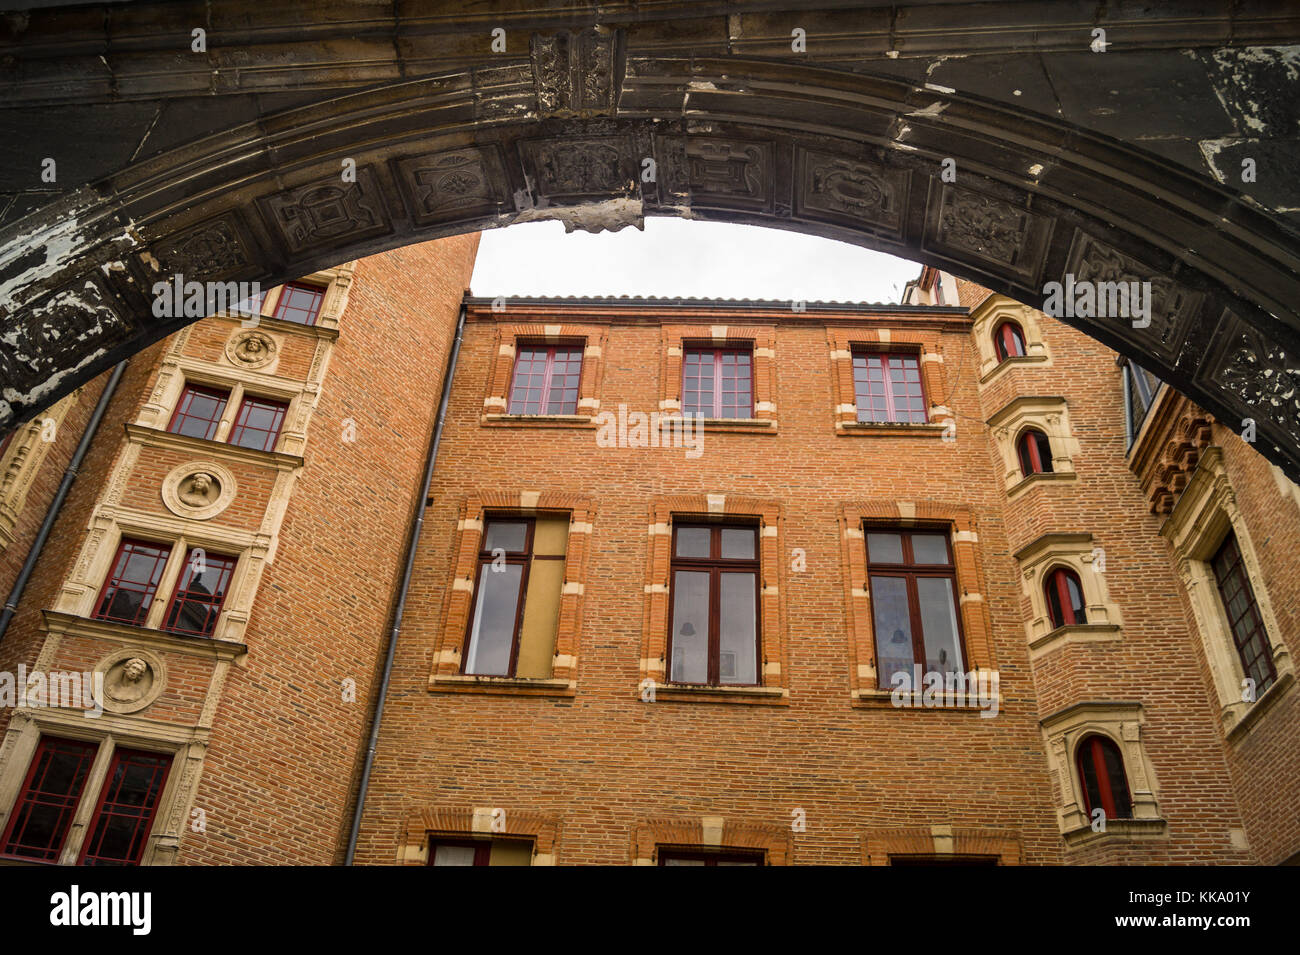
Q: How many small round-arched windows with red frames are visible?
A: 4